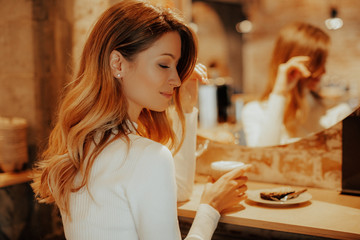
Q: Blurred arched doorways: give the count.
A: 1